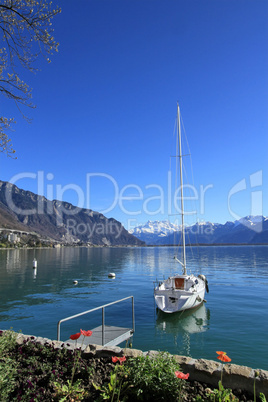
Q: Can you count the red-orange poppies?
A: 5